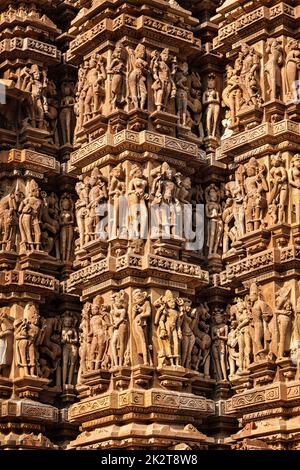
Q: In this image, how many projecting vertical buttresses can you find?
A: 3